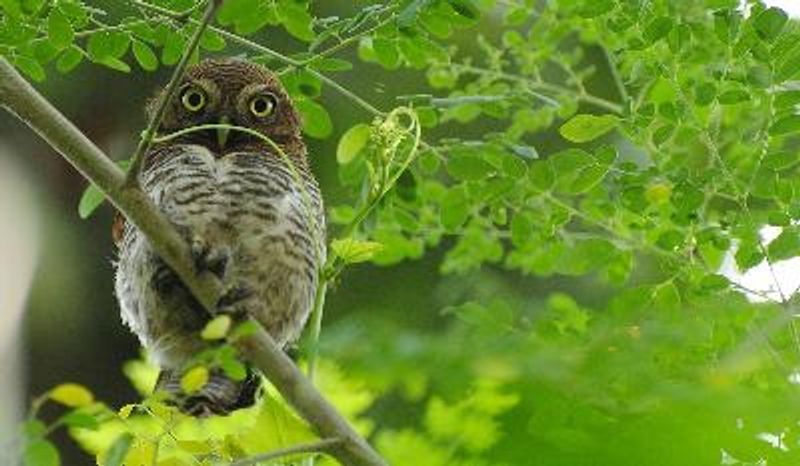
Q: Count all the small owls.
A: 1